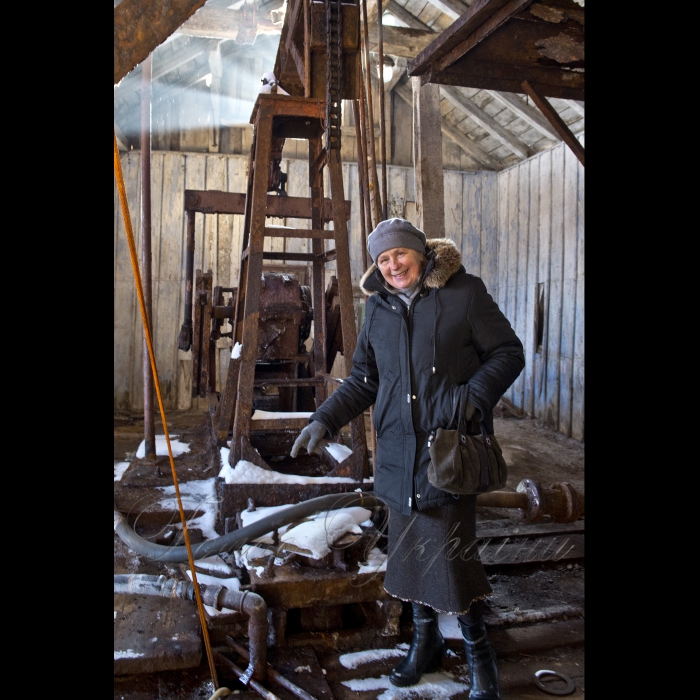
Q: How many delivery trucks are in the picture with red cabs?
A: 0